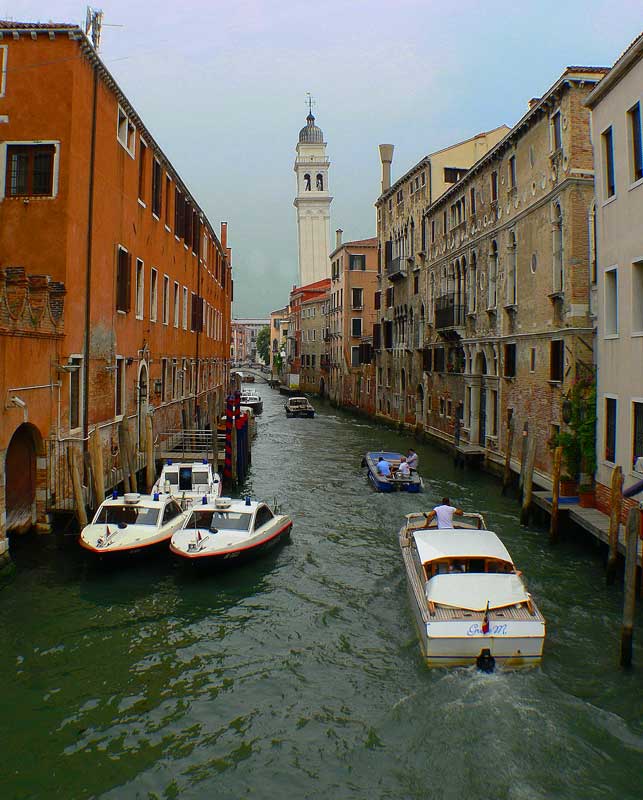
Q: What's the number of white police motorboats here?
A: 3